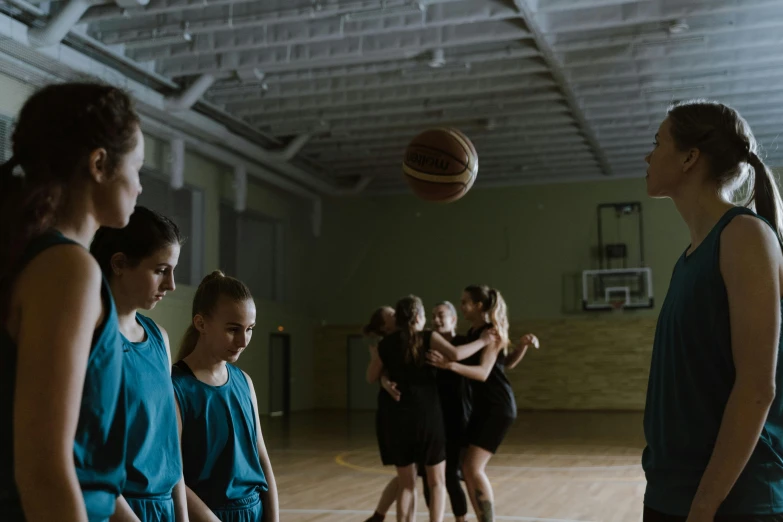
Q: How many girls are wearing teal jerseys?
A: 4